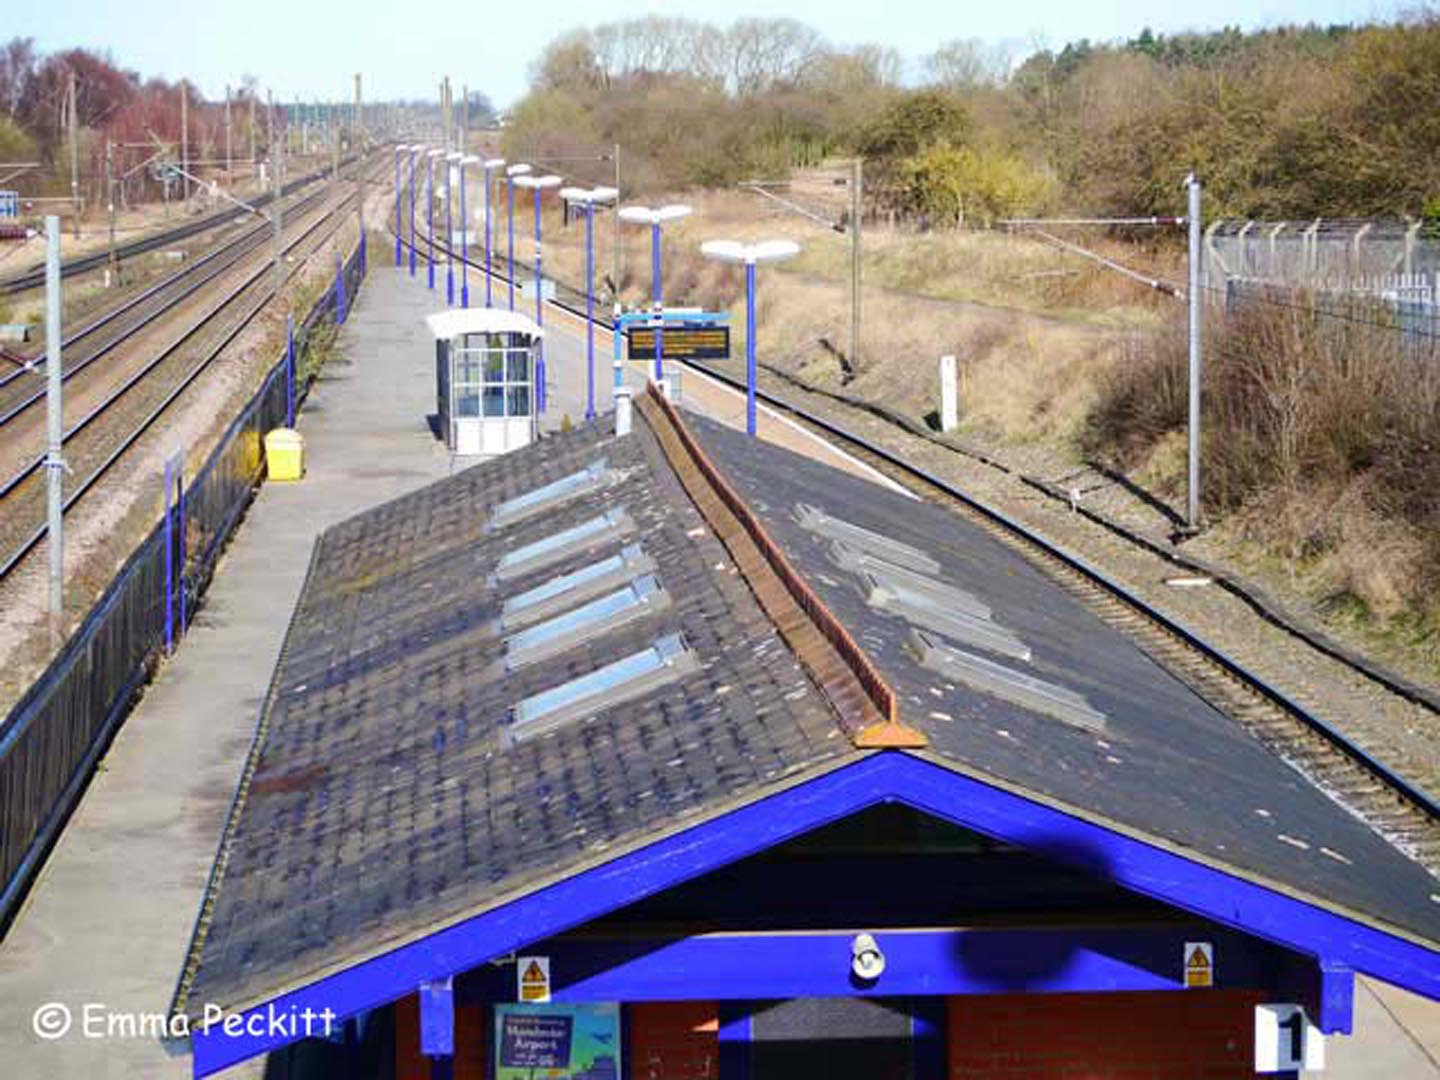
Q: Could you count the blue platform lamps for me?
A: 11